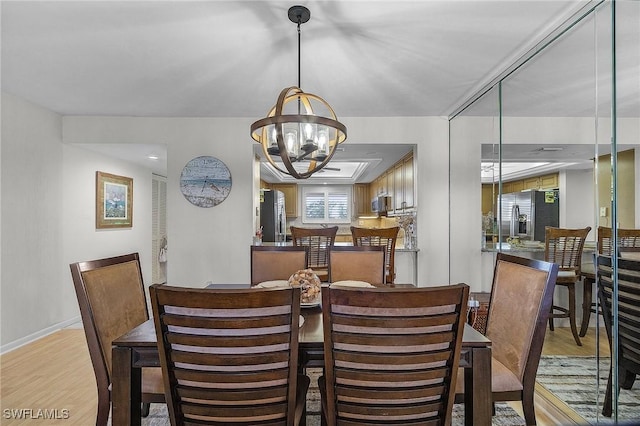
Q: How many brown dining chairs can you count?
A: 6